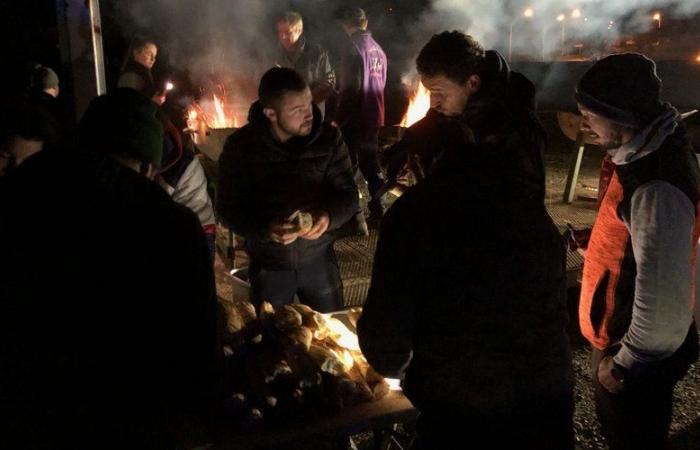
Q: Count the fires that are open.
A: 2